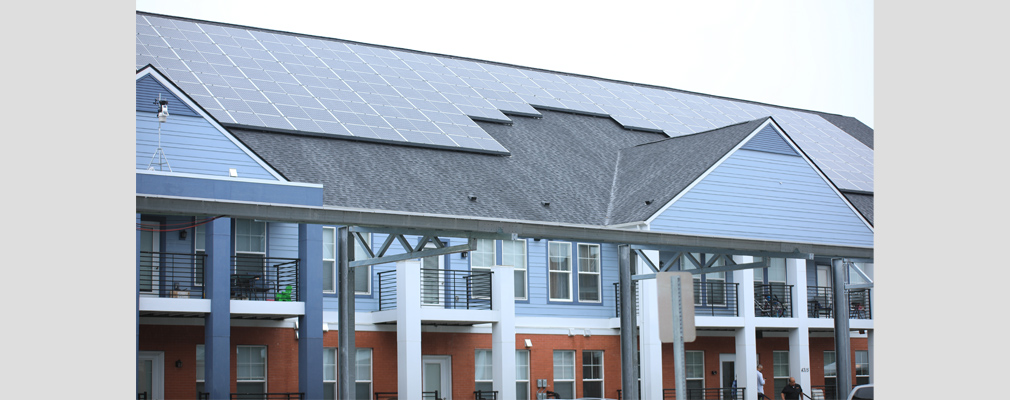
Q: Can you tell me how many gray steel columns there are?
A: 3